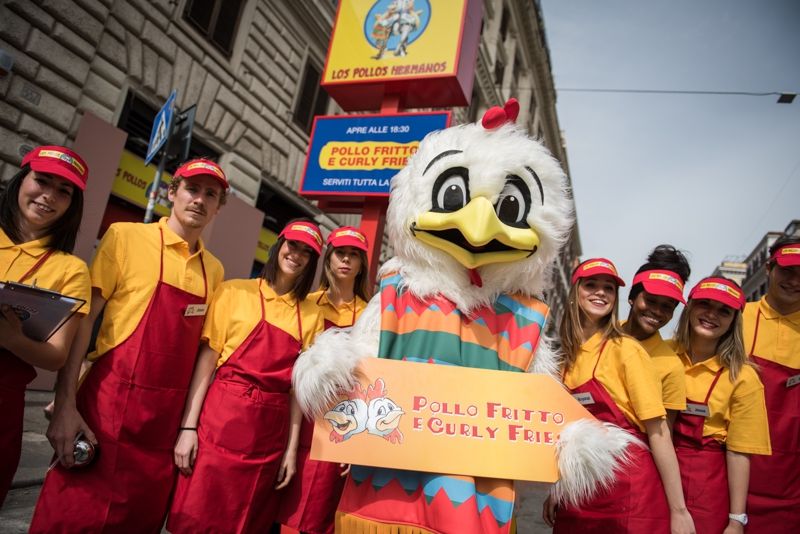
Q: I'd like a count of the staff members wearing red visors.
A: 8